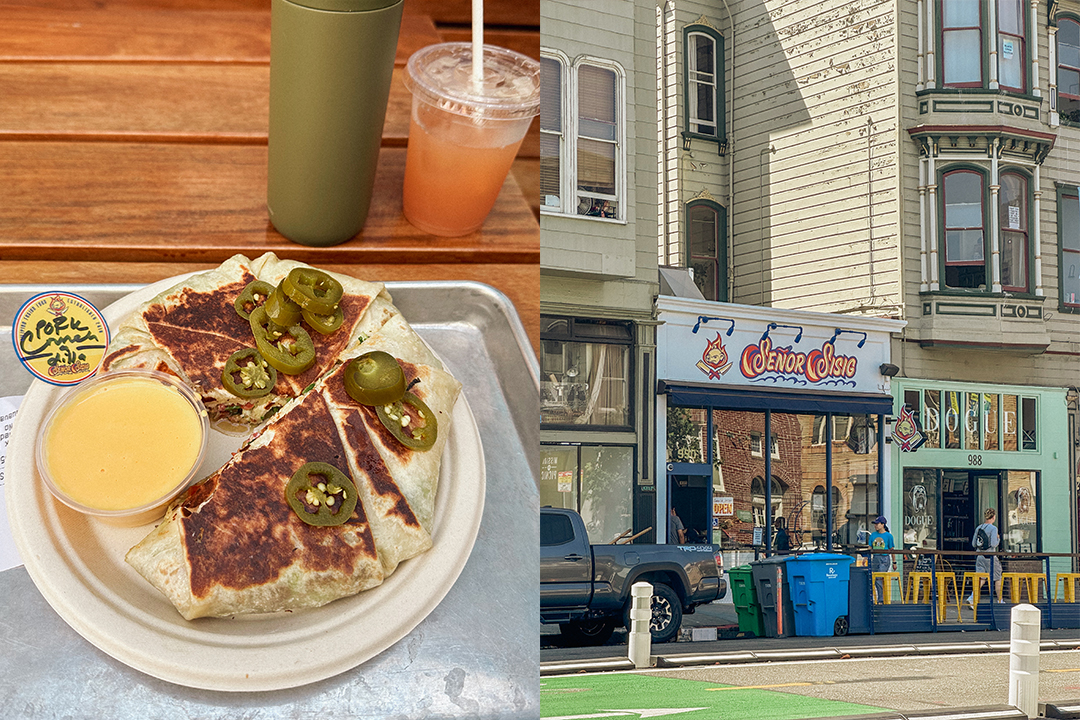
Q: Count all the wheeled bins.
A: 3